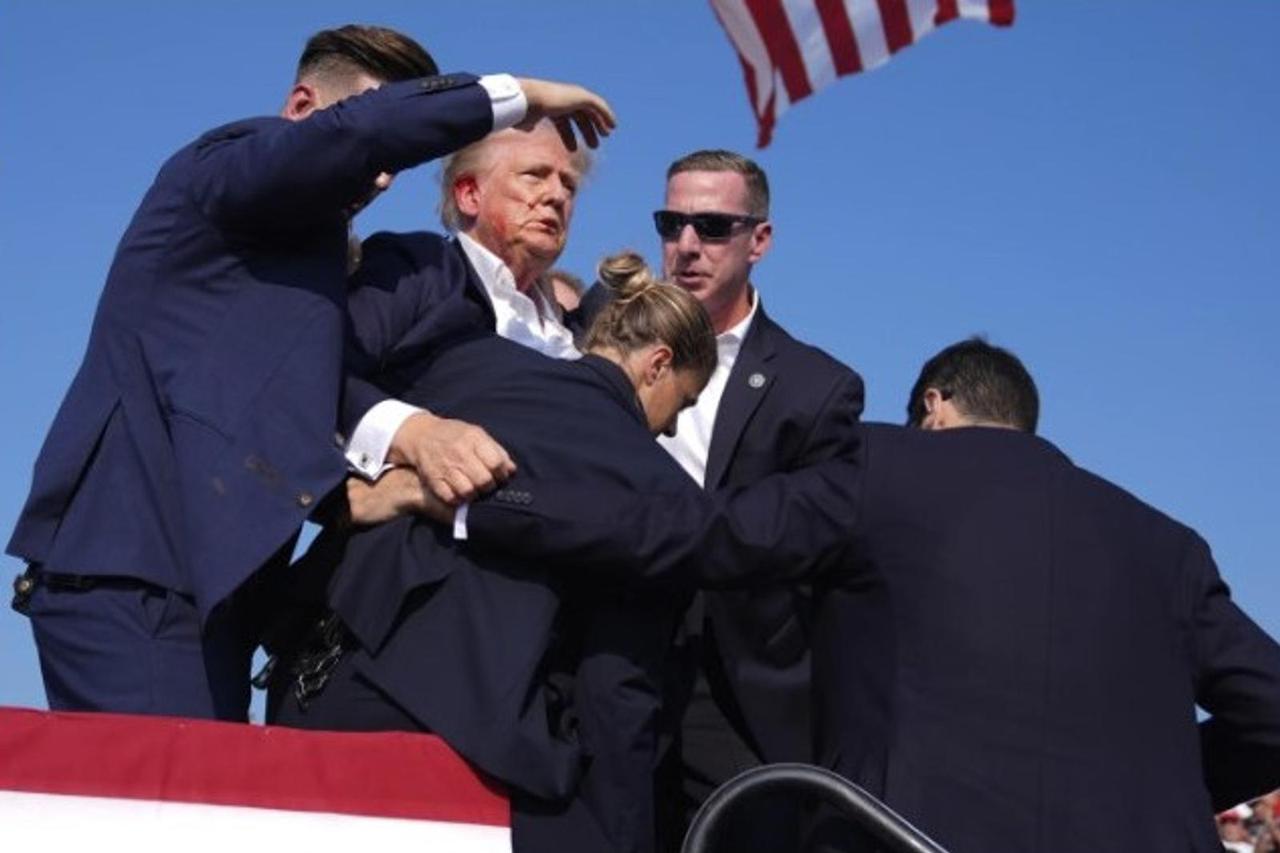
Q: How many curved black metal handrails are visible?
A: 1